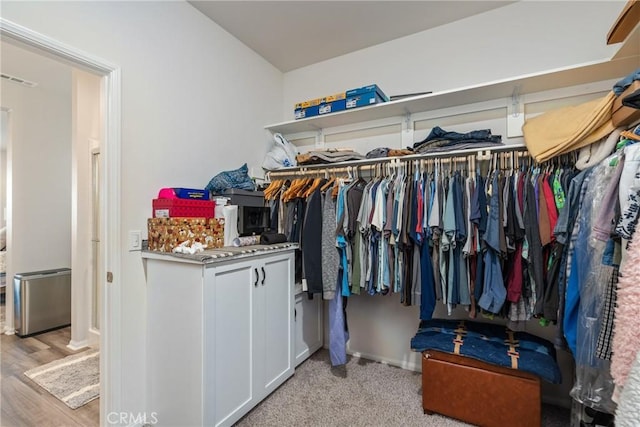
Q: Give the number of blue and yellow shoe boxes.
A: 2